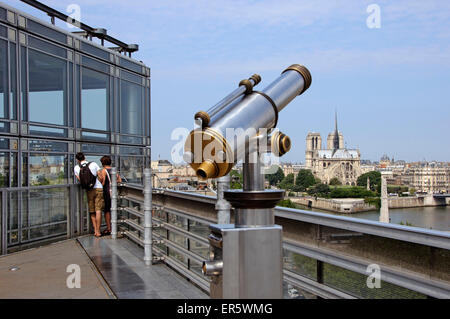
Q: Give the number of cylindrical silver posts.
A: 3